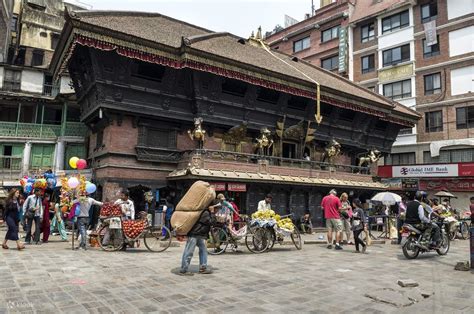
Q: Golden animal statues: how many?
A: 4